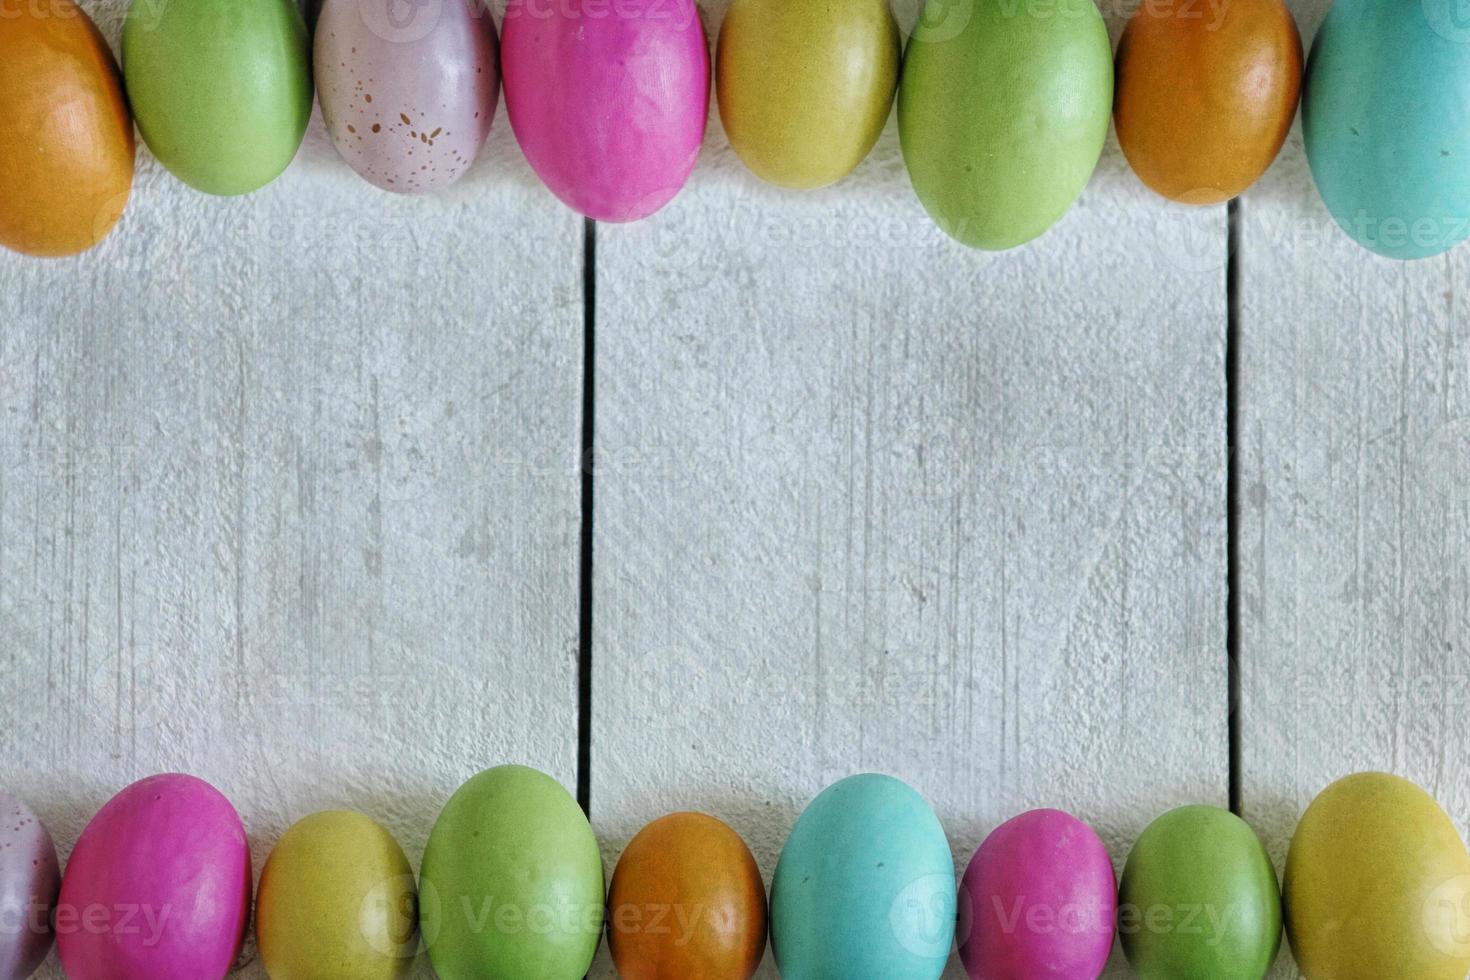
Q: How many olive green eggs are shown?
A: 4